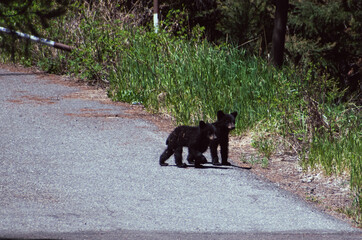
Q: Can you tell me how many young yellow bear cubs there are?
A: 0